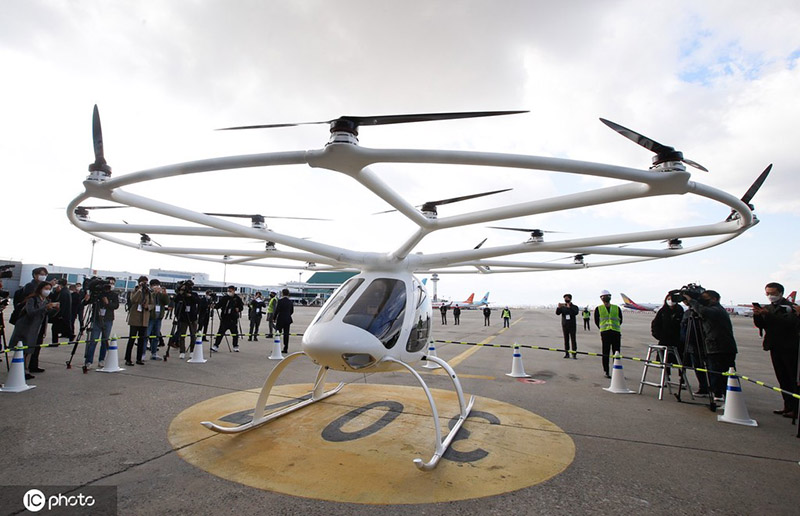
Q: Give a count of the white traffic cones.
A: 8